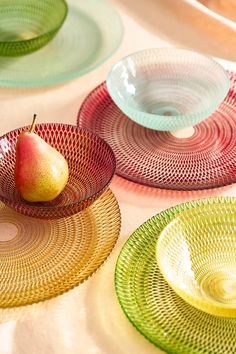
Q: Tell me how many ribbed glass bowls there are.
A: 4